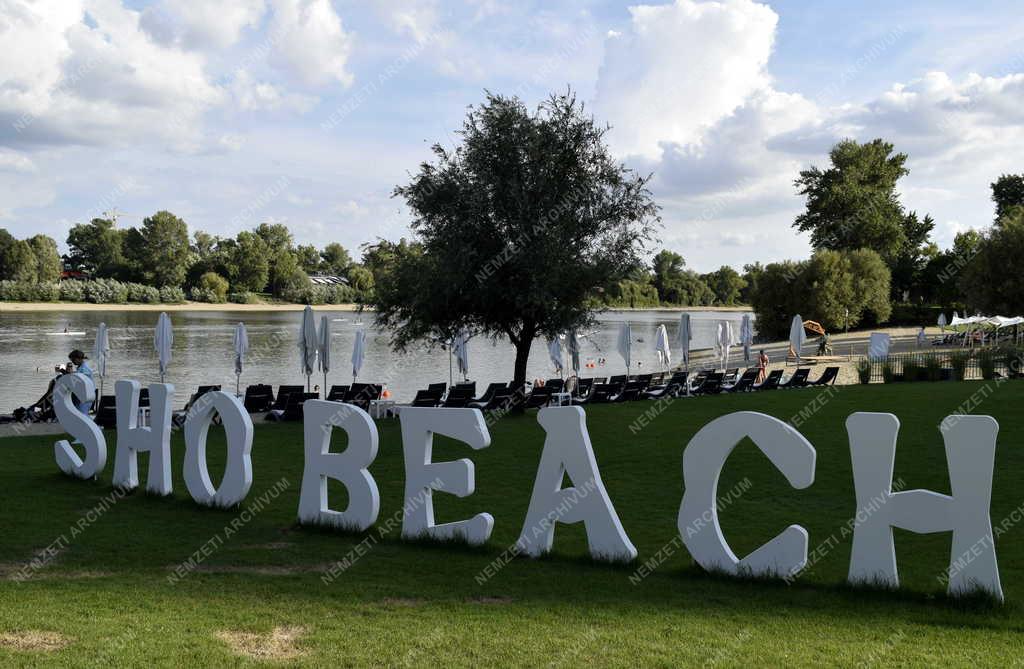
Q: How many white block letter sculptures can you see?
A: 8